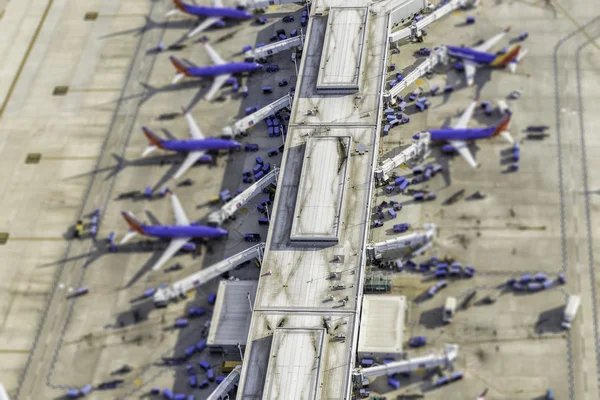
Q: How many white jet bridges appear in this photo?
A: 11